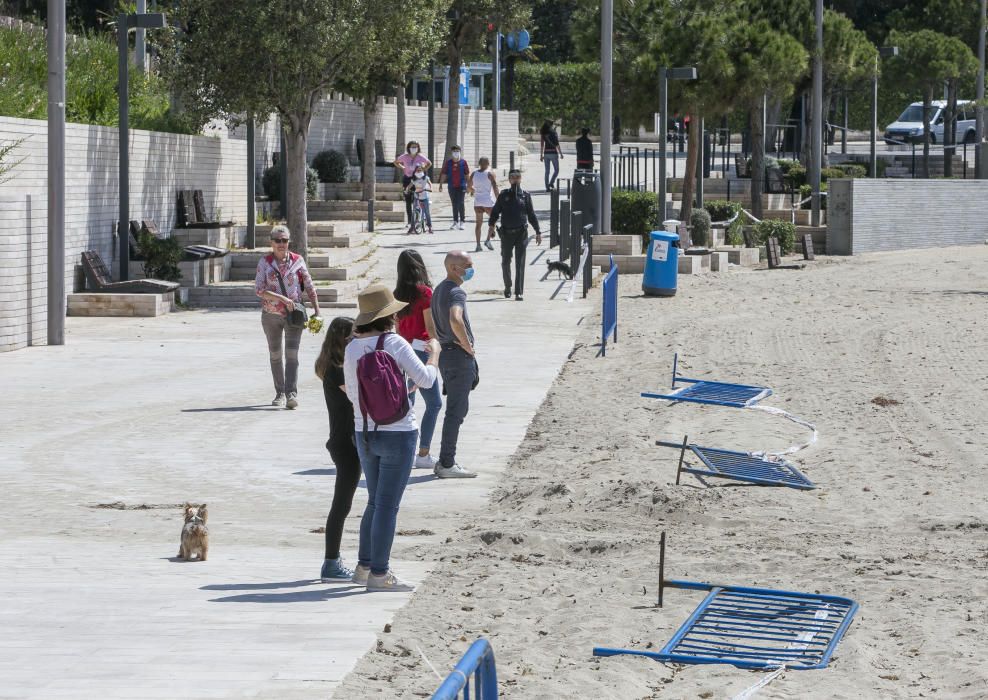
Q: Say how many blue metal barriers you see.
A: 5